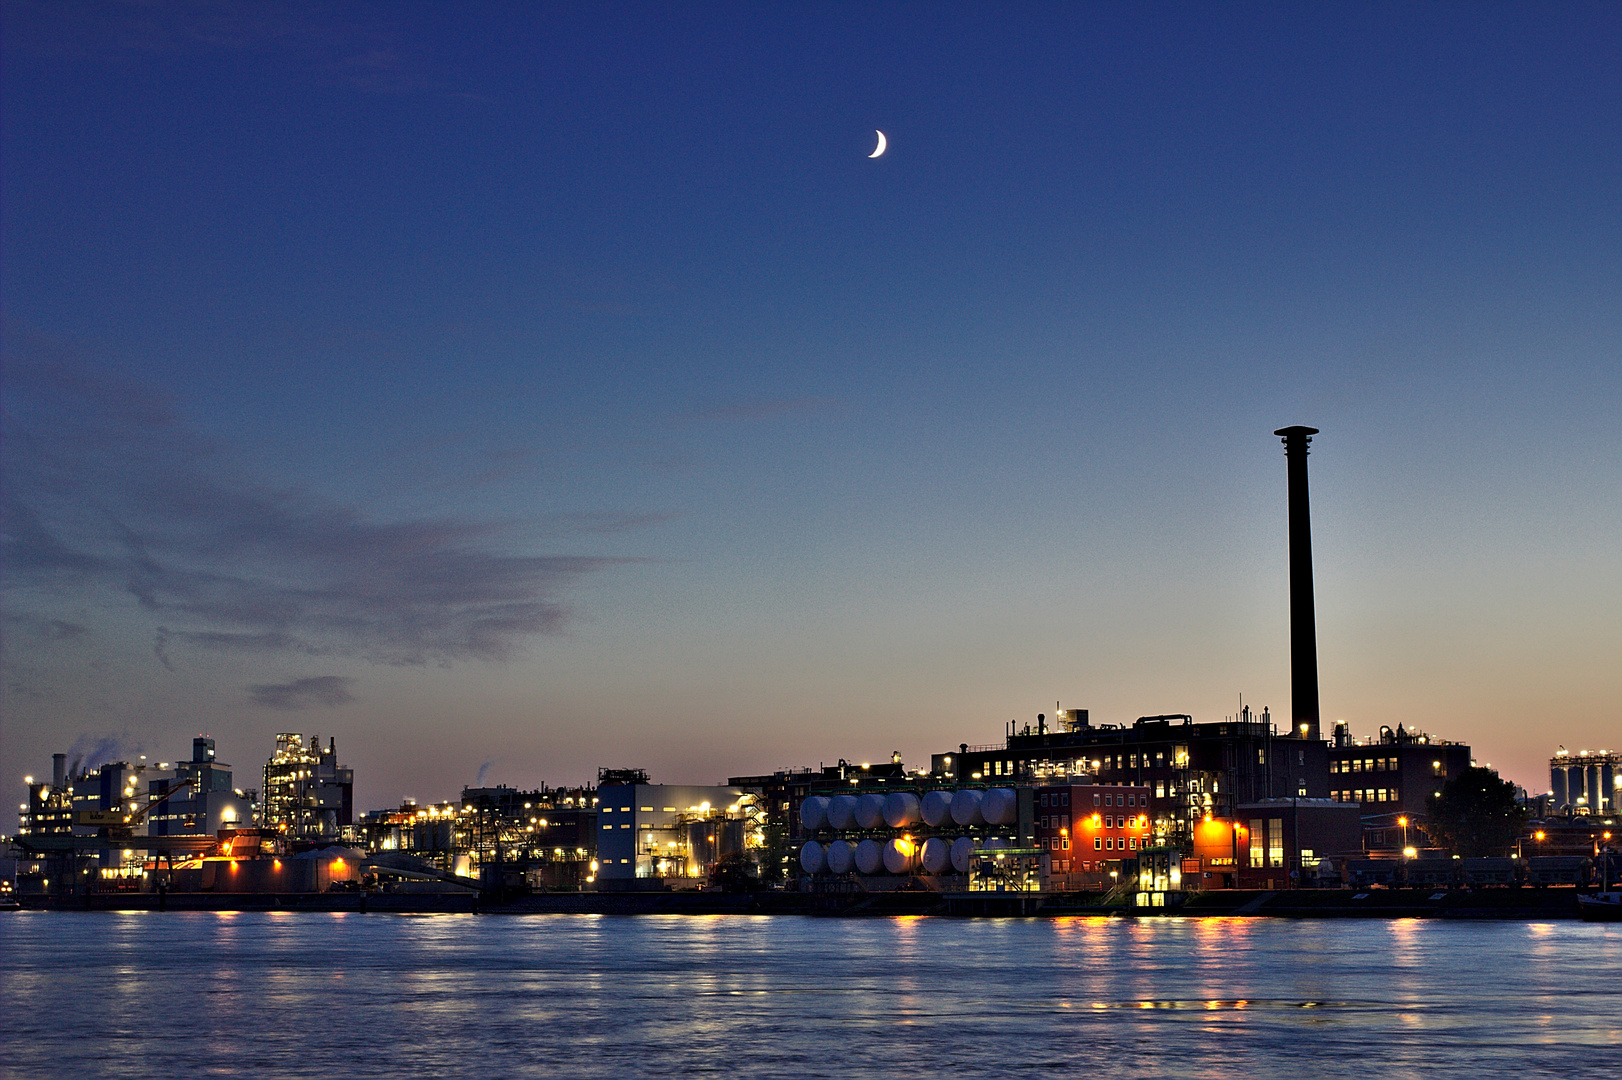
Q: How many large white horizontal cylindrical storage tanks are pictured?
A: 14